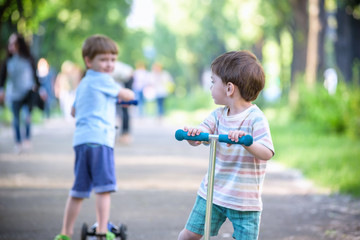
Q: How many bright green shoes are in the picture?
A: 2